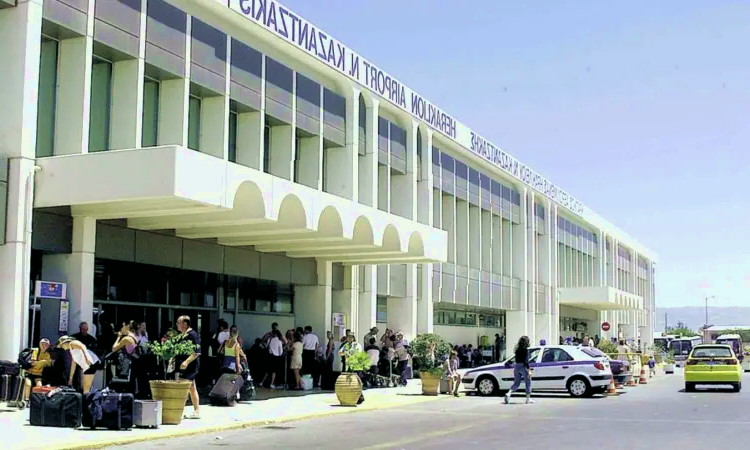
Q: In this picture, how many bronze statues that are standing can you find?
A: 0